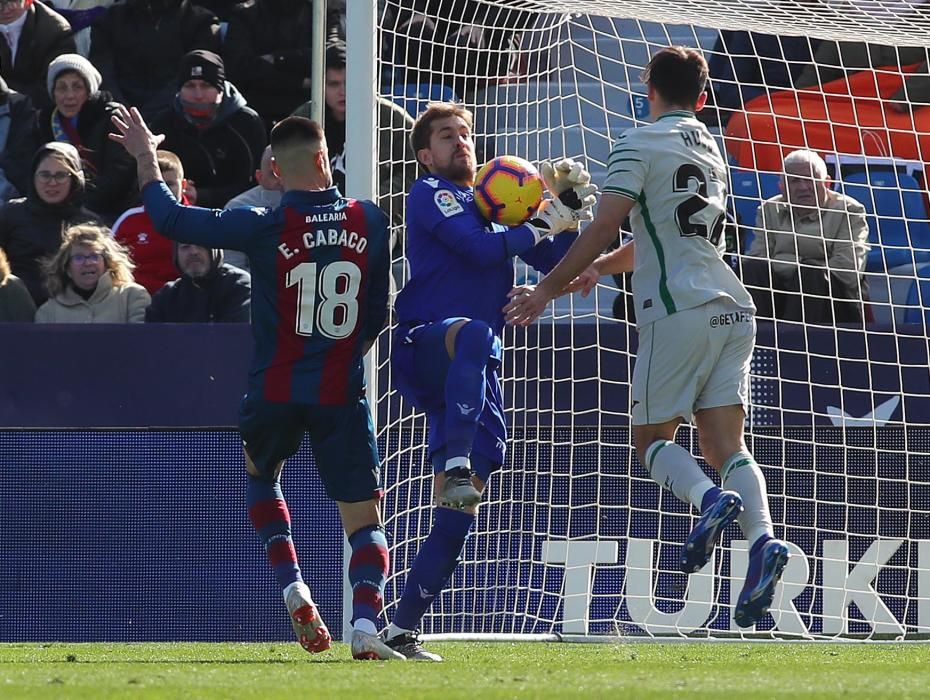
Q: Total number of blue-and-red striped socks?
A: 2